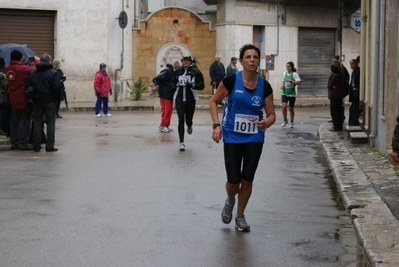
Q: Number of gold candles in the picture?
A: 0